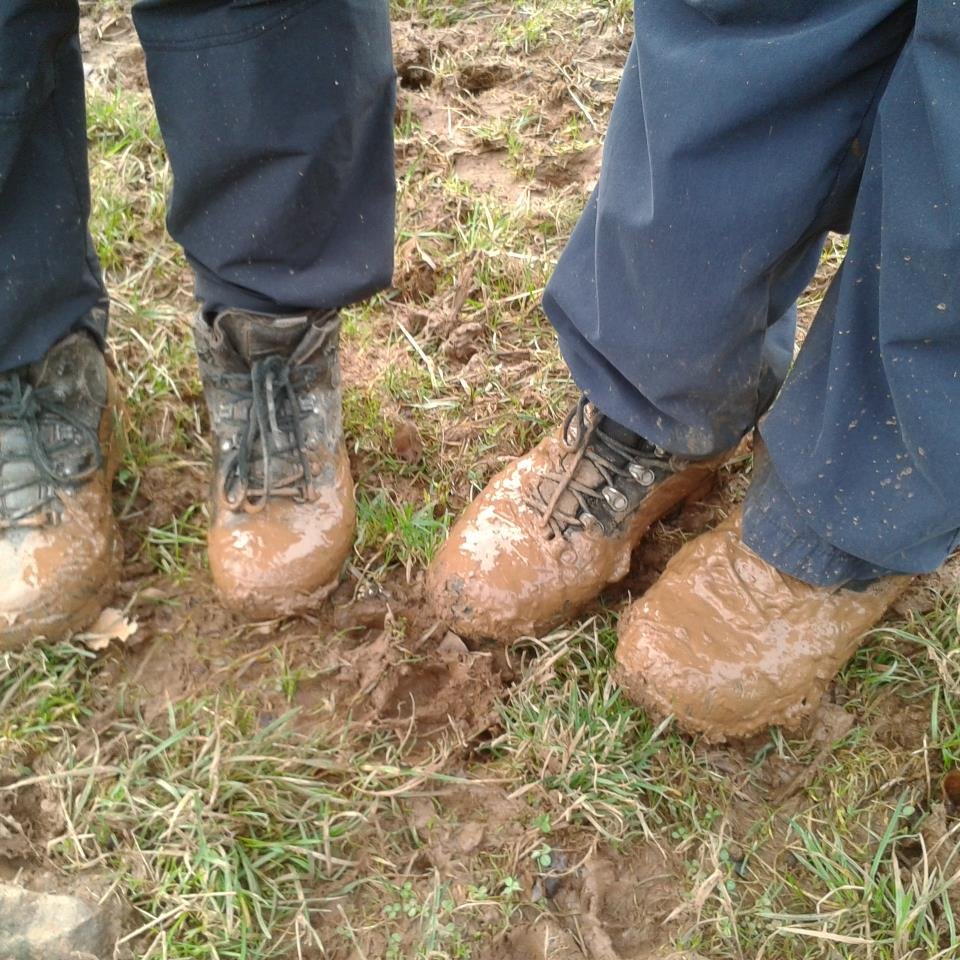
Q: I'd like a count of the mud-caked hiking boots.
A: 4